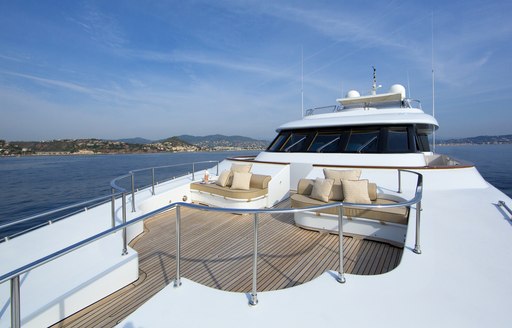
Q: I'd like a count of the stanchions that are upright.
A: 12